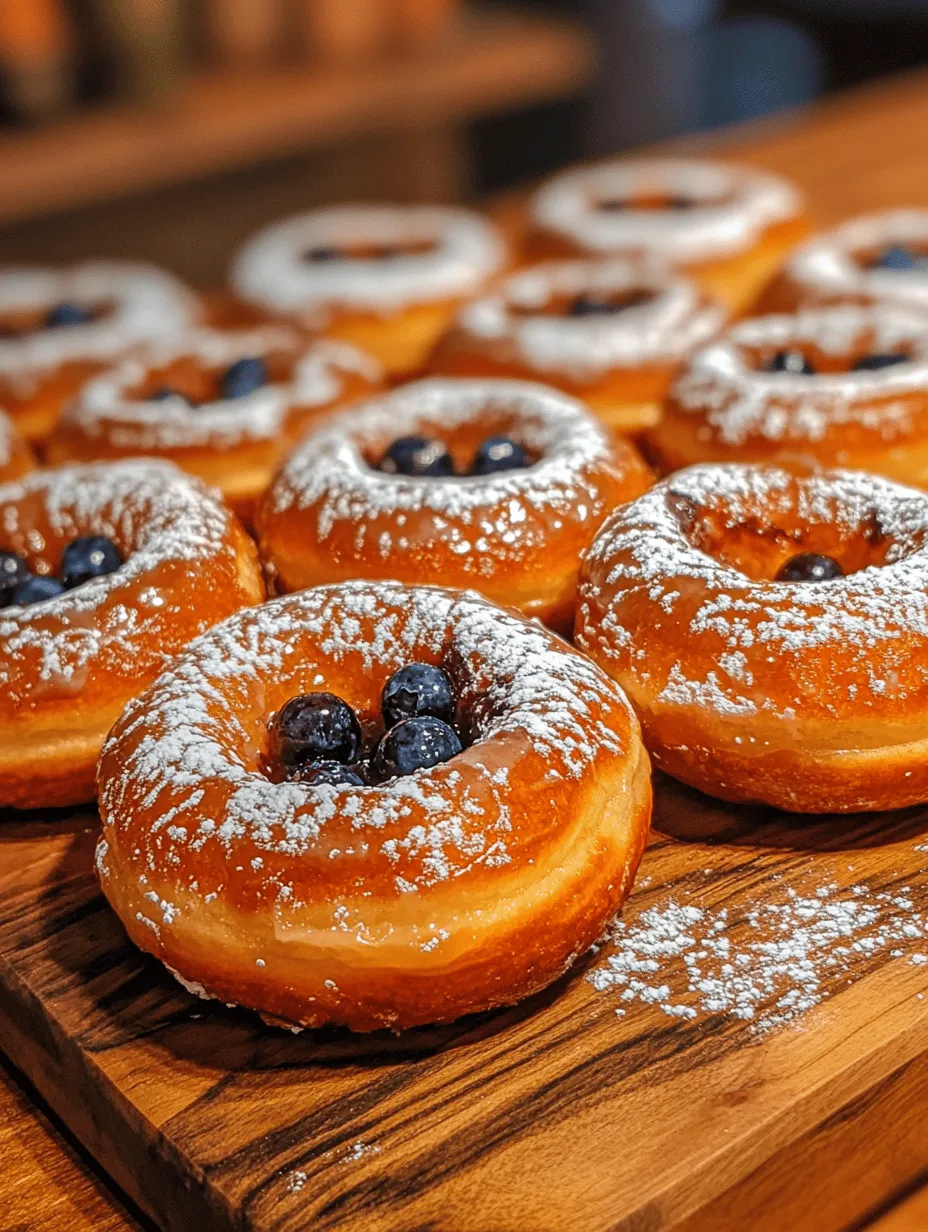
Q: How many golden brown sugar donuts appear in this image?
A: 12